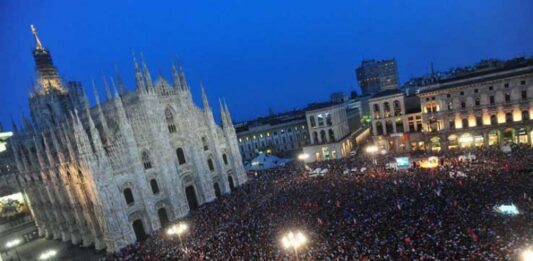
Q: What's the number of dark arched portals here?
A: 5